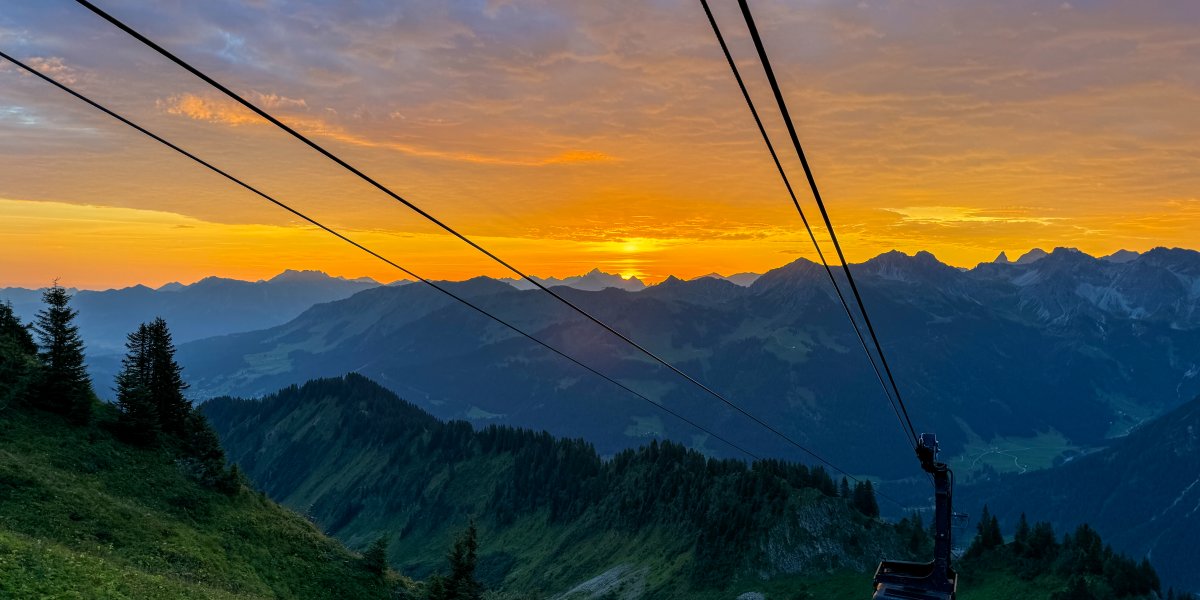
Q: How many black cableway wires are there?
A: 4